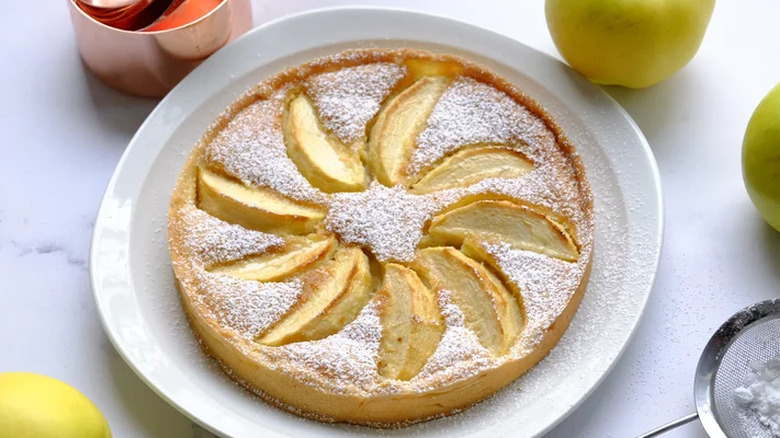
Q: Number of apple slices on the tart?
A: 9